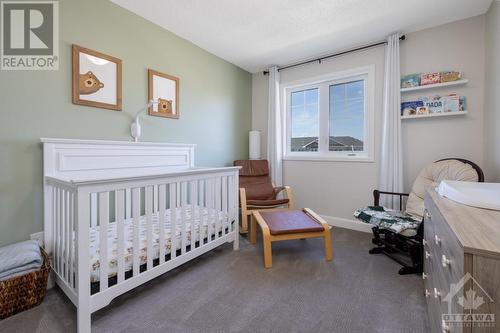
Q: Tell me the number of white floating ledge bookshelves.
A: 2